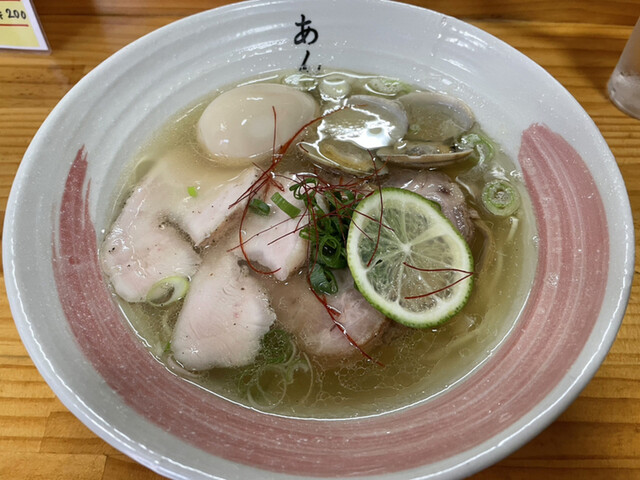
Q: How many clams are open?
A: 2